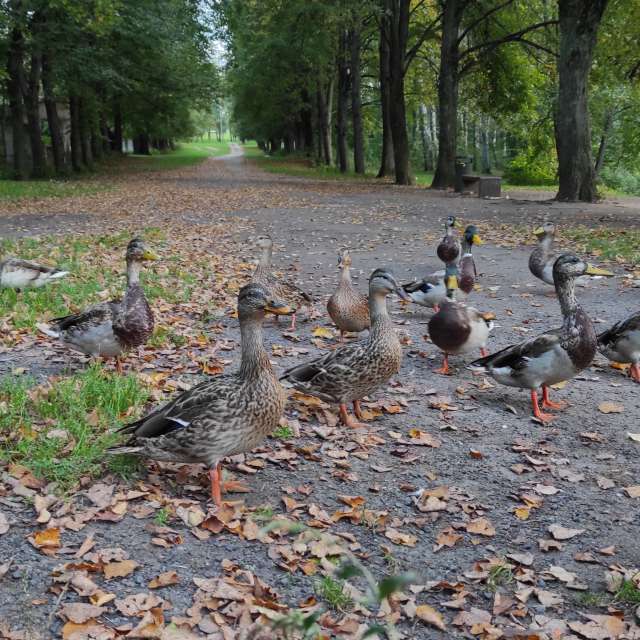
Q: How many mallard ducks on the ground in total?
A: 12